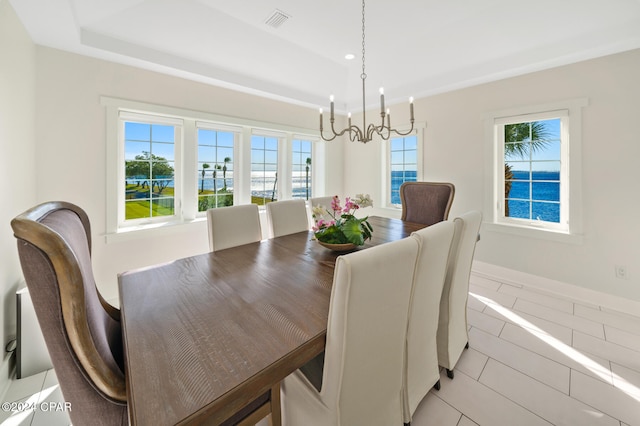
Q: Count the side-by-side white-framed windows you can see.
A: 4